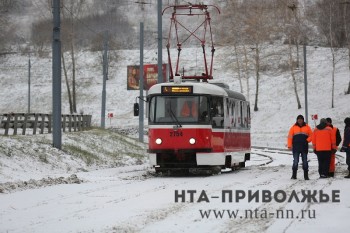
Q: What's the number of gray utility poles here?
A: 6